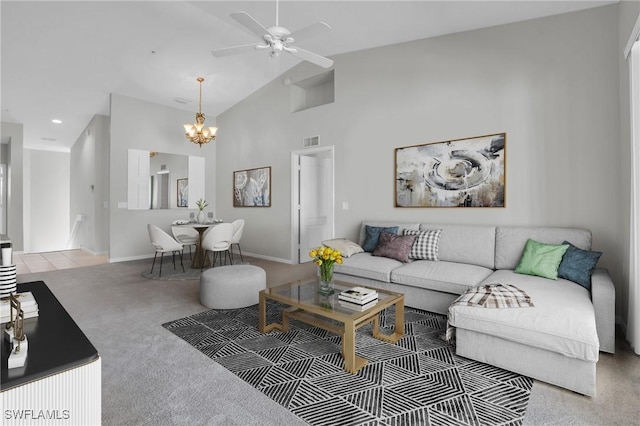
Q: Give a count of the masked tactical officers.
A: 0